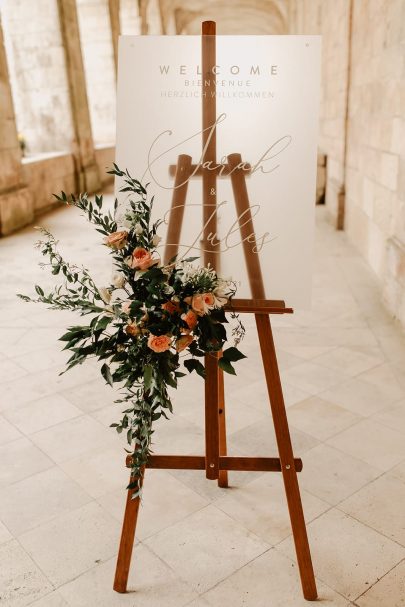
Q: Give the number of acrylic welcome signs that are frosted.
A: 1